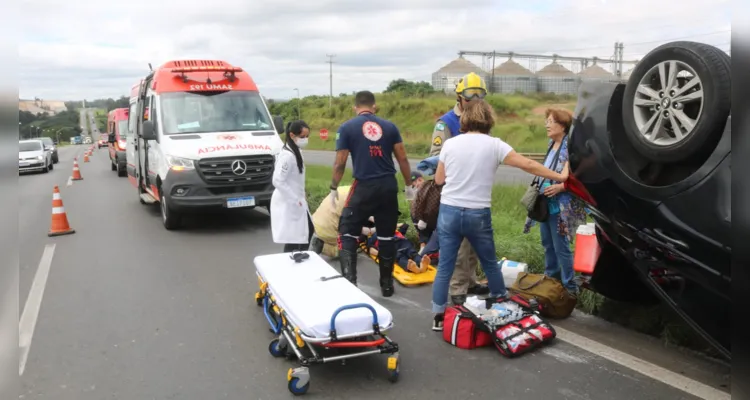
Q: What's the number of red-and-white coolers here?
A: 1